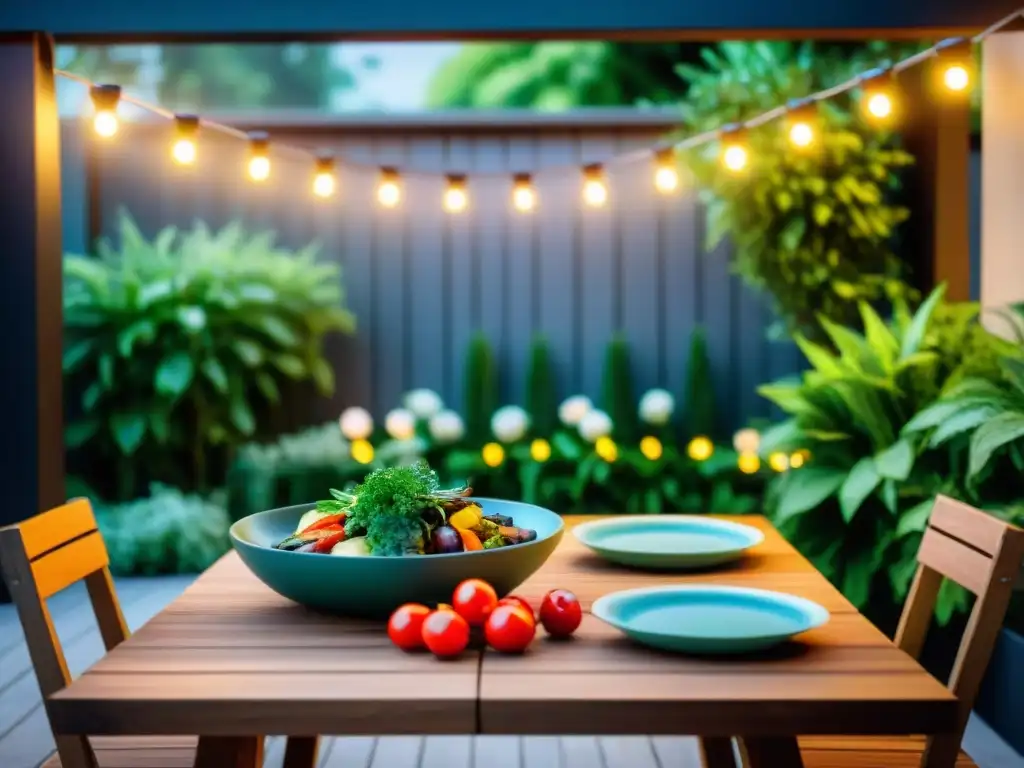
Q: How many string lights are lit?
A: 13